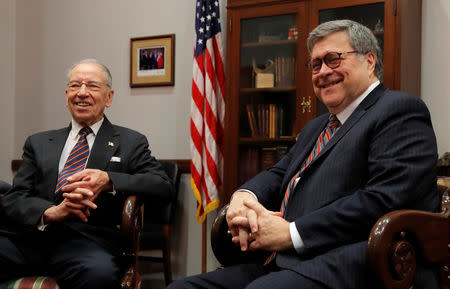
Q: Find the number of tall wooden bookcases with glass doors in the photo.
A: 1